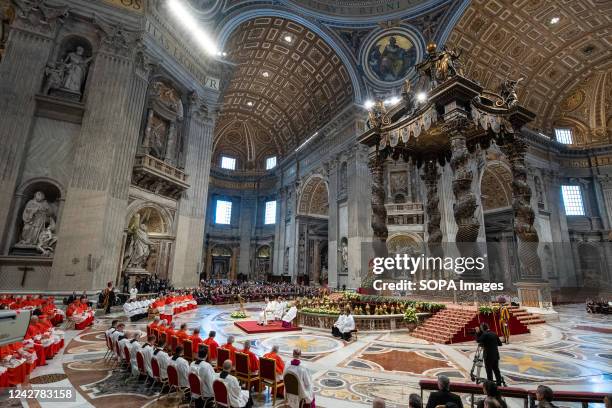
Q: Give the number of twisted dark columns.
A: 4